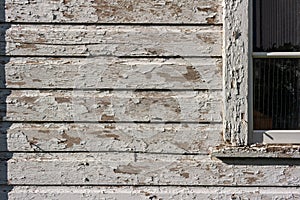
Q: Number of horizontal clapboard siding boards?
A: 7